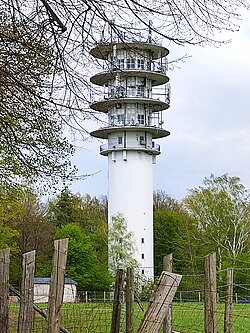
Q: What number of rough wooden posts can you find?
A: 9